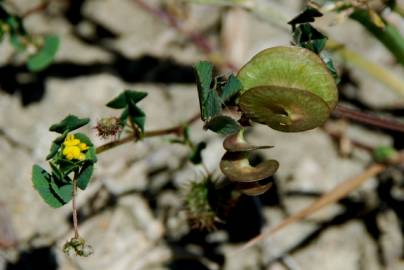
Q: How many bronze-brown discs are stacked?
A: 3